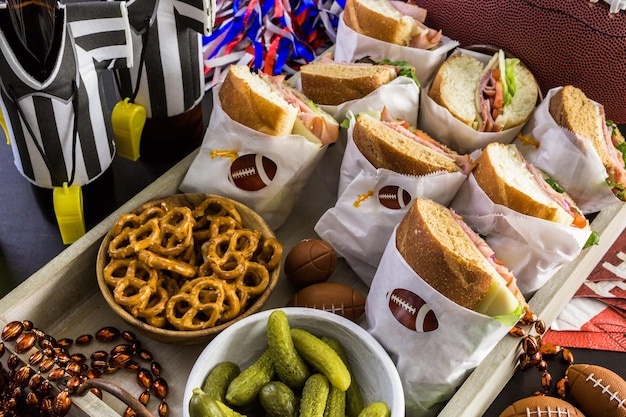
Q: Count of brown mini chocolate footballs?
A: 4